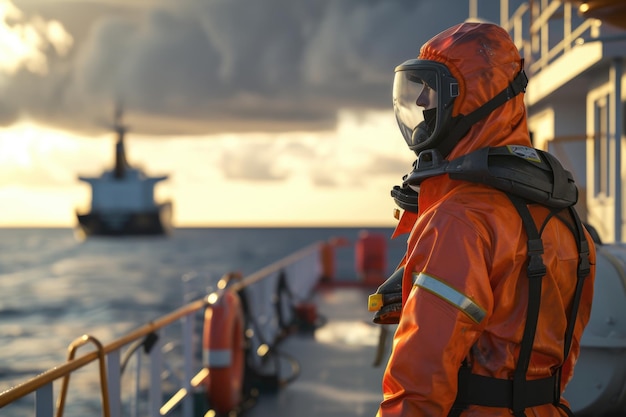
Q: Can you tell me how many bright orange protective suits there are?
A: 1